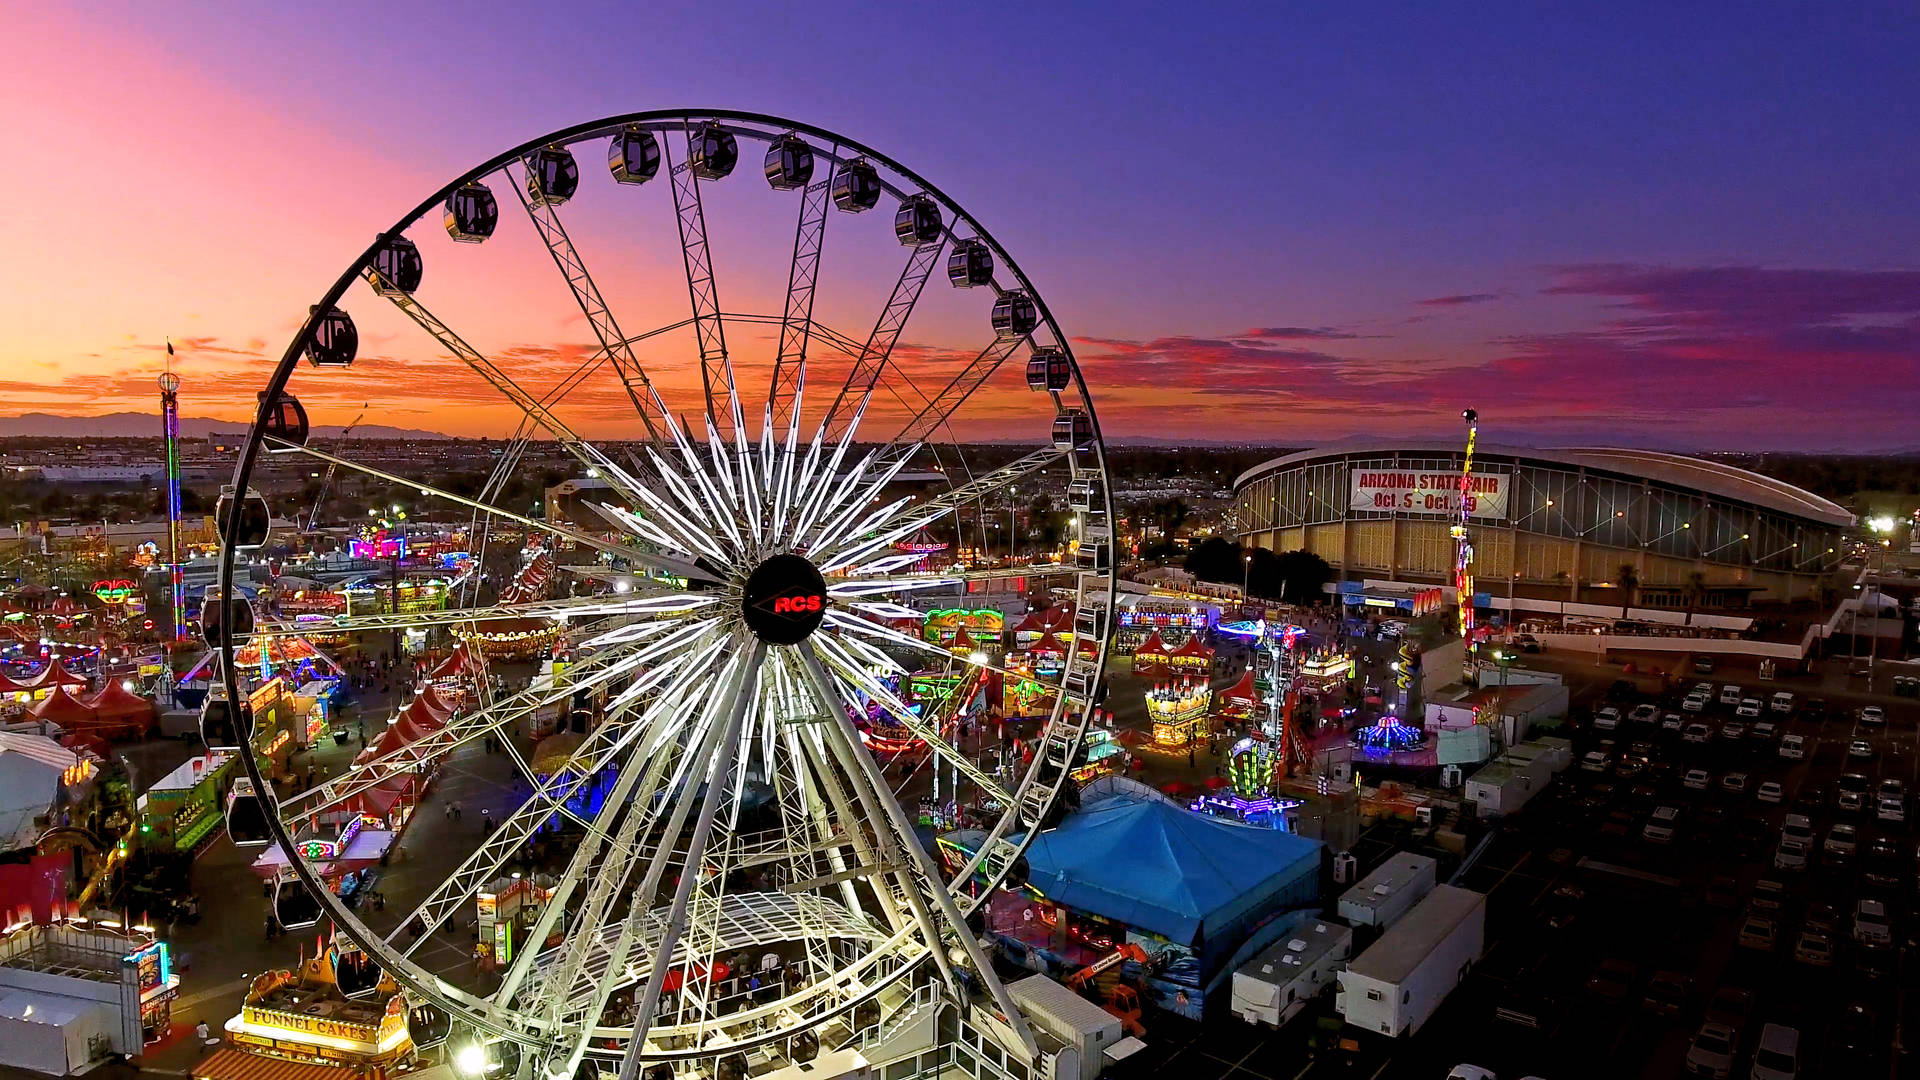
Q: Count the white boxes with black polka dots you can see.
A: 0